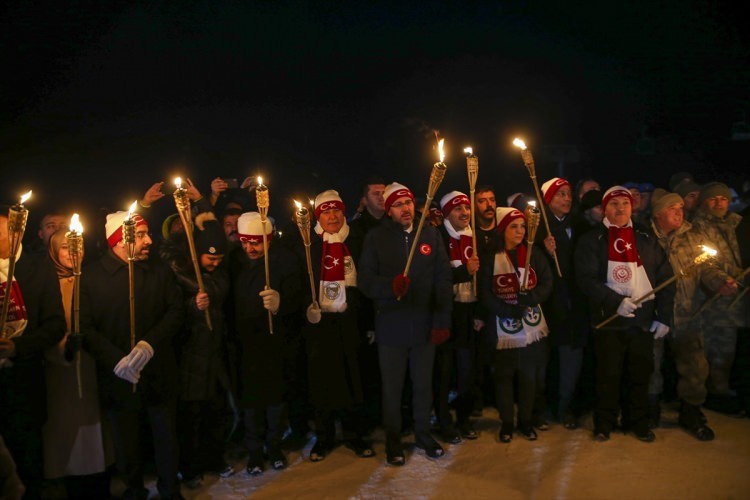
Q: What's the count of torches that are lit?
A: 11